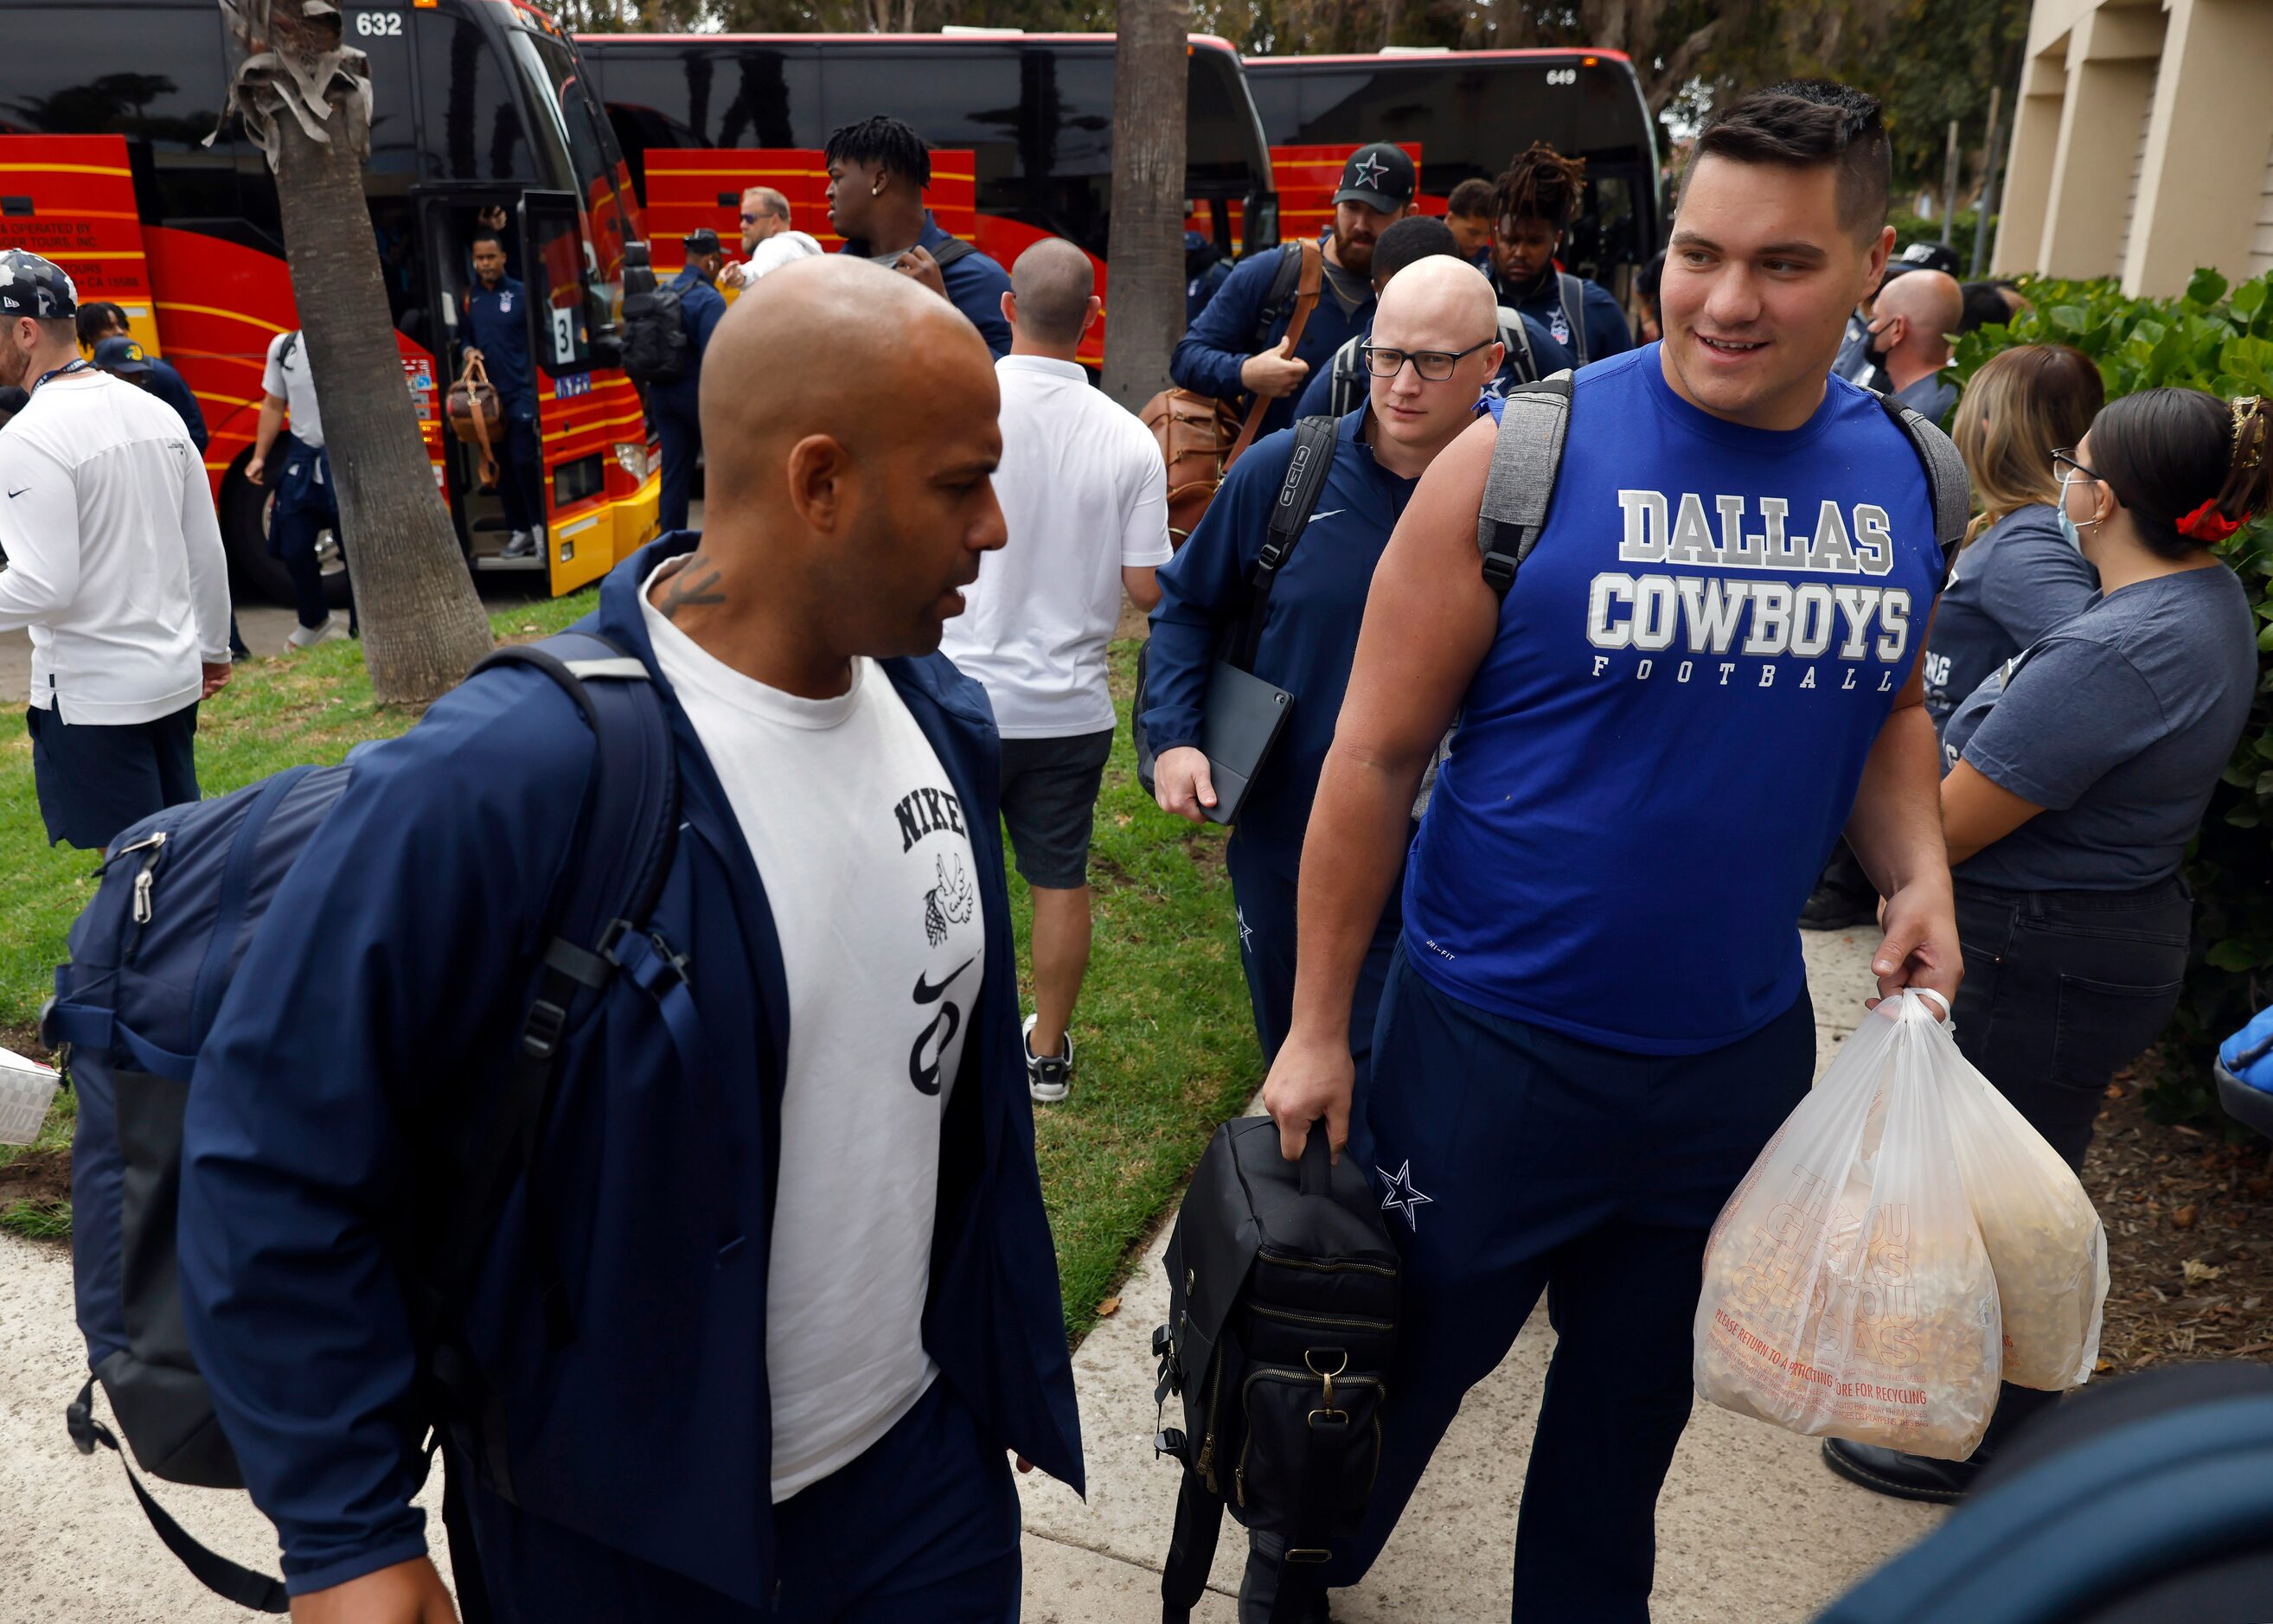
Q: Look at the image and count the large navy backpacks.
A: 1